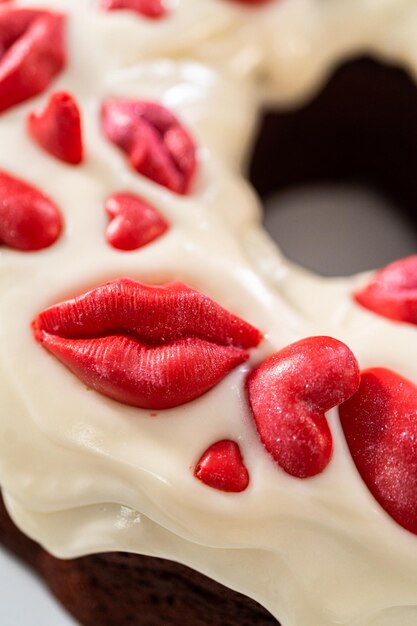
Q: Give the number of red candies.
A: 12